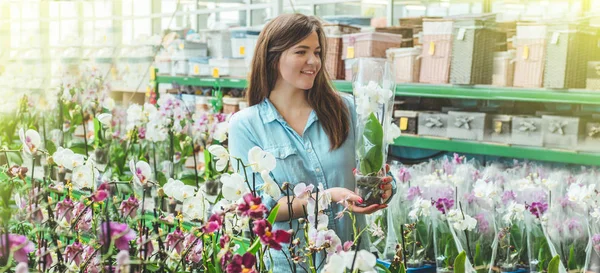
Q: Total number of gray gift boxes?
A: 4